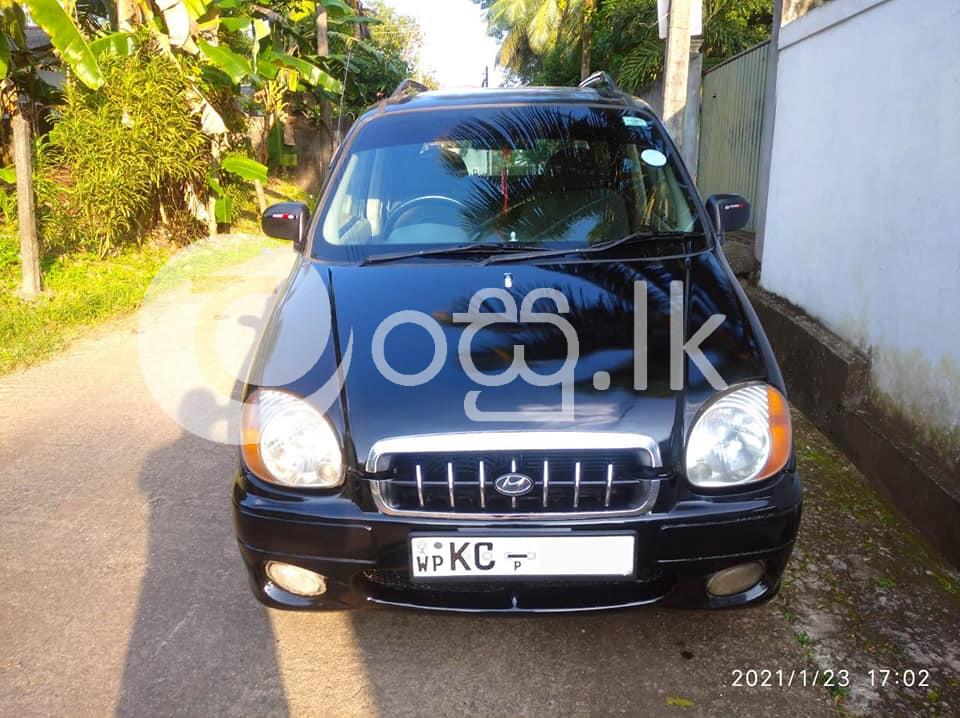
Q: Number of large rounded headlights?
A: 2